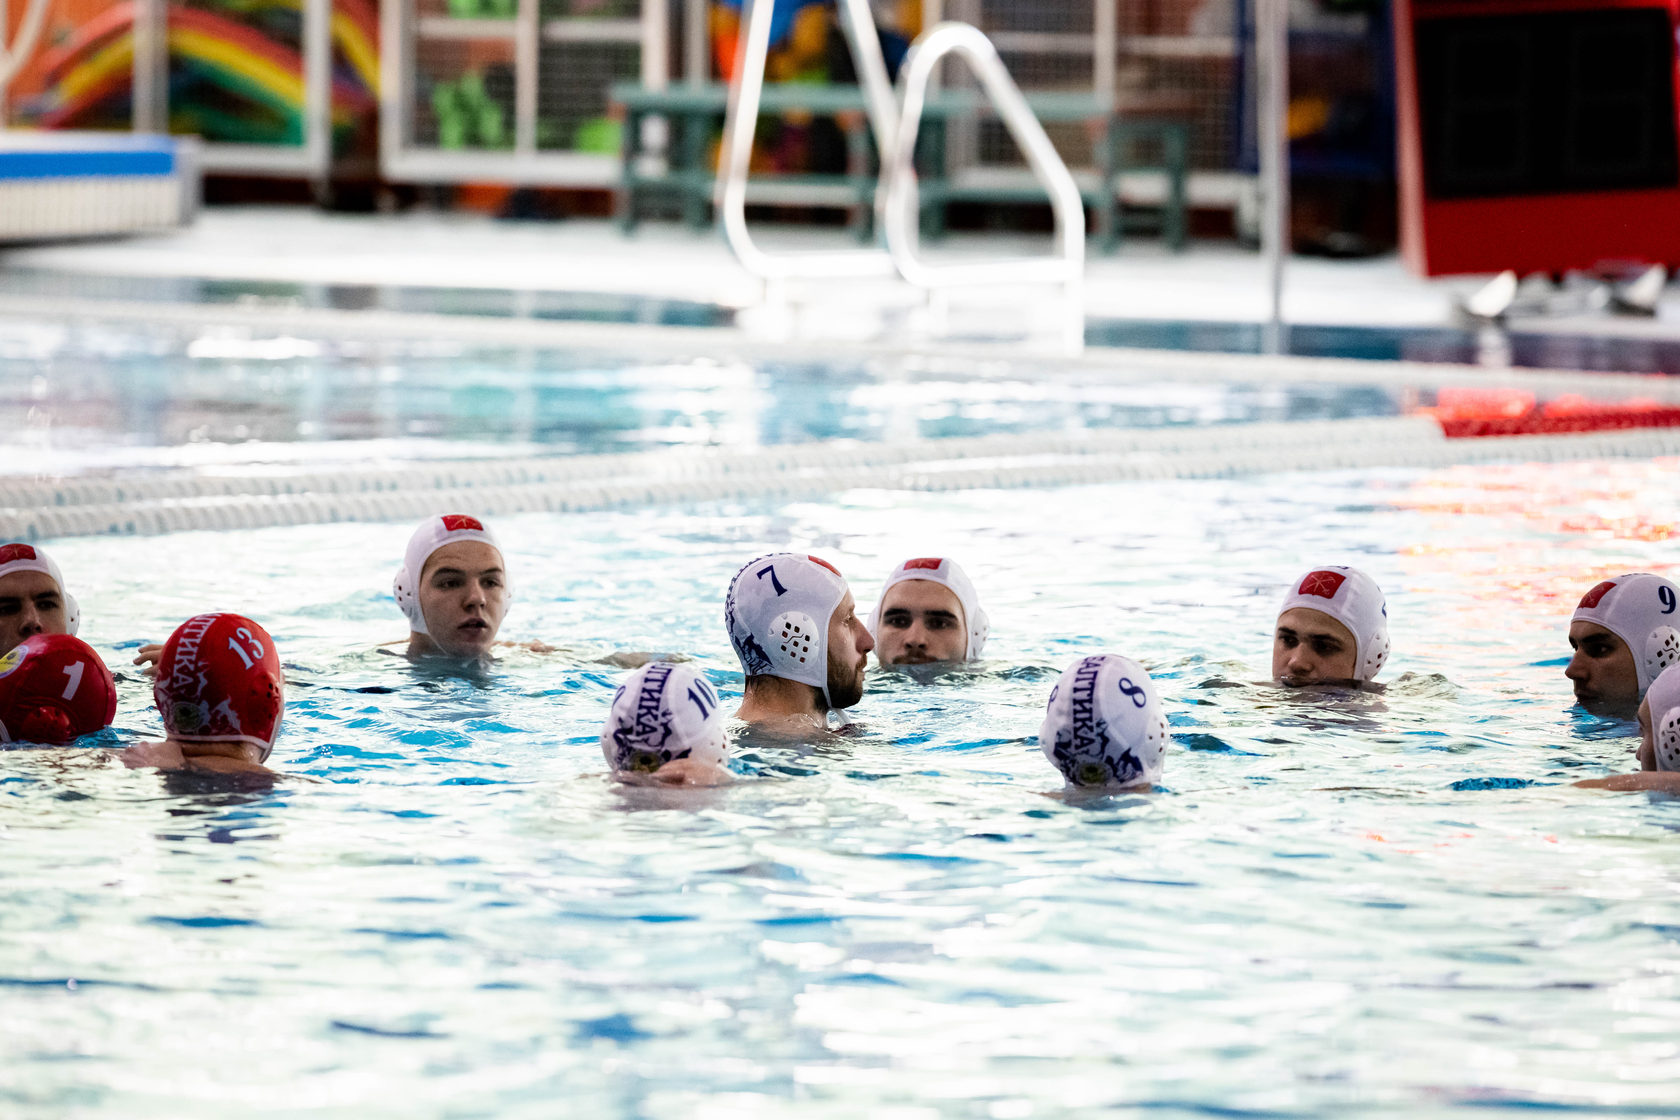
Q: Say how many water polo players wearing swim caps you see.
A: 11